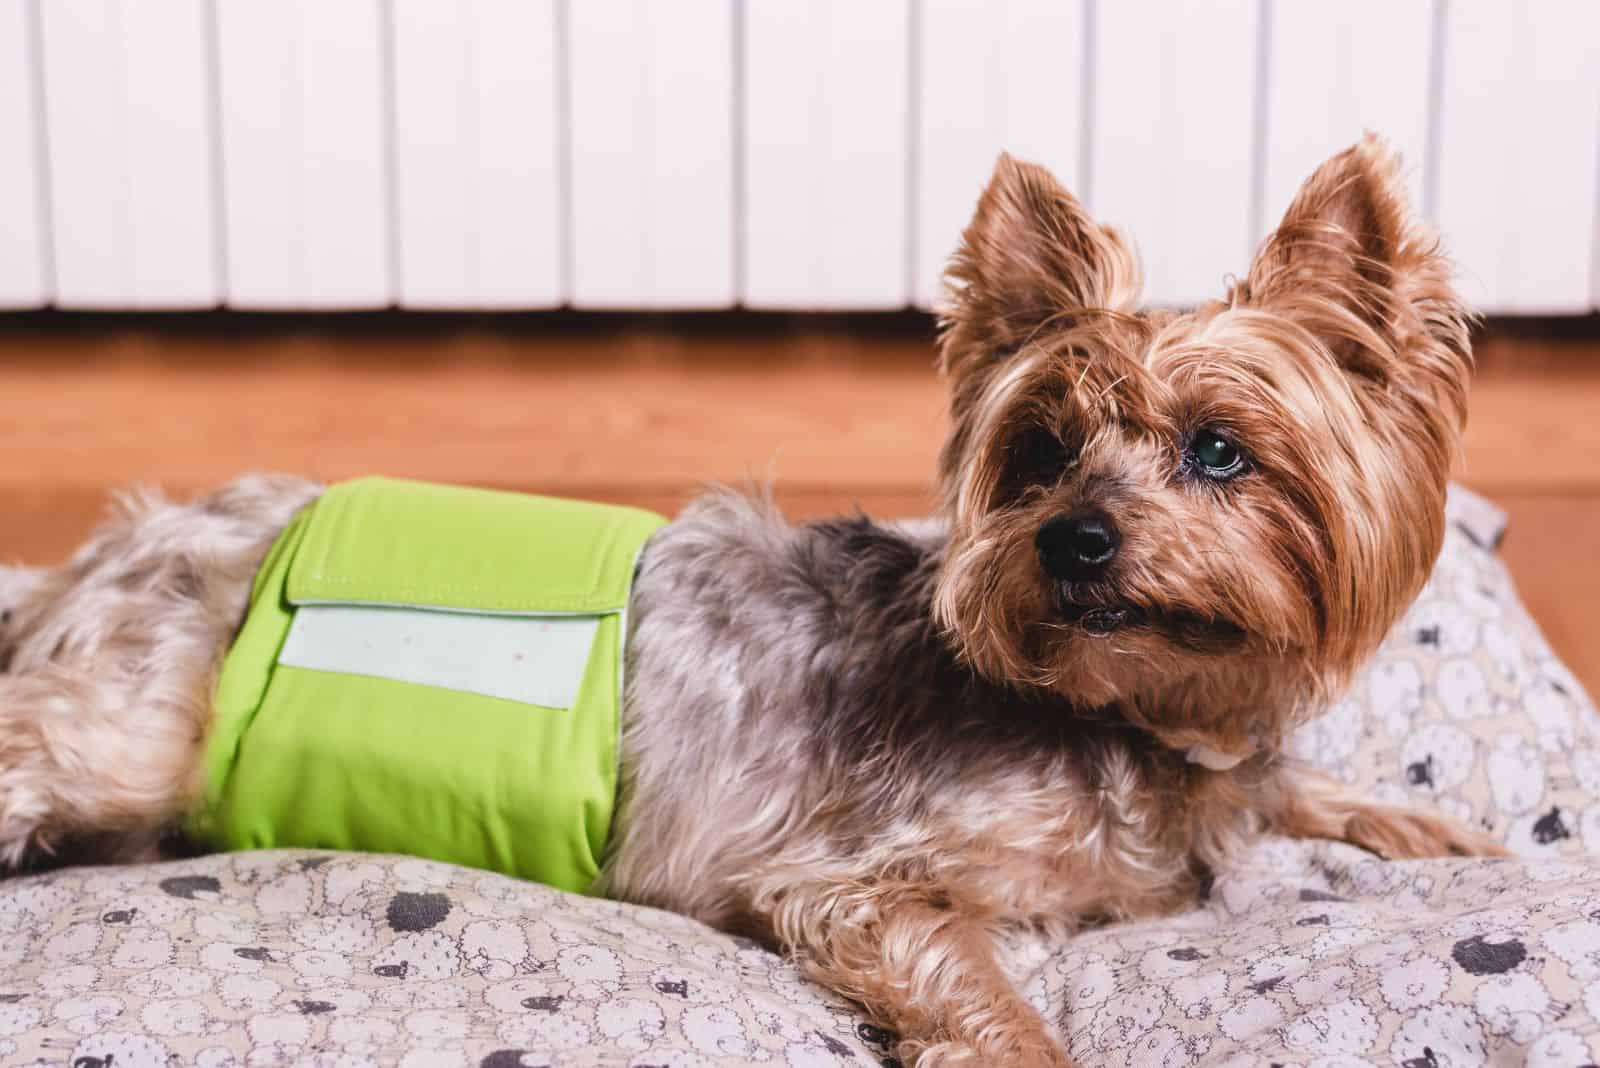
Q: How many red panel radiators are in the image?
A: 0